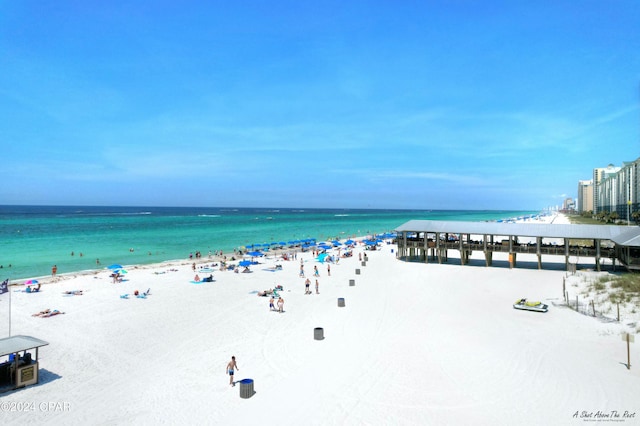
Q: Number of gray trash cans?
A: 7